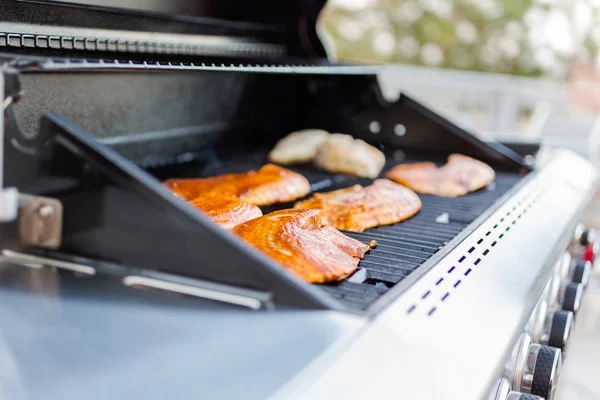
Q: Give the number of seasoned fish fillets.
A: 5